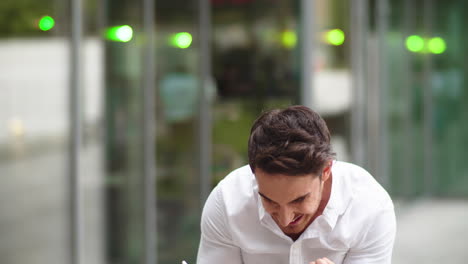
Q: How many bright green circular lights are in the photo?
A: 7